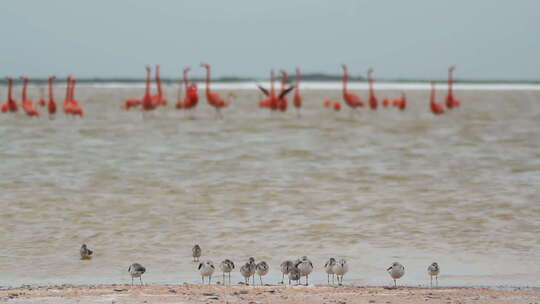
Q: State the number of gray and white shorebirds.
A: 15